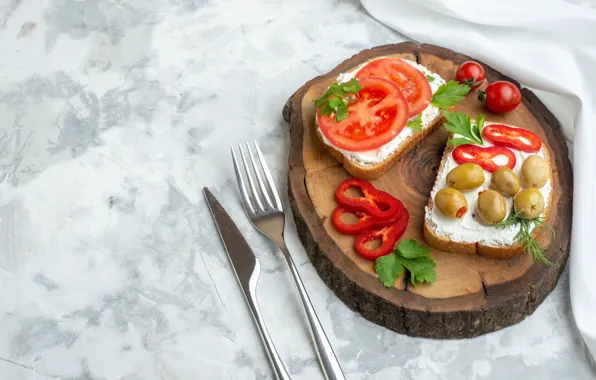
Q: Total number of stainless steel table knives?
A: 1